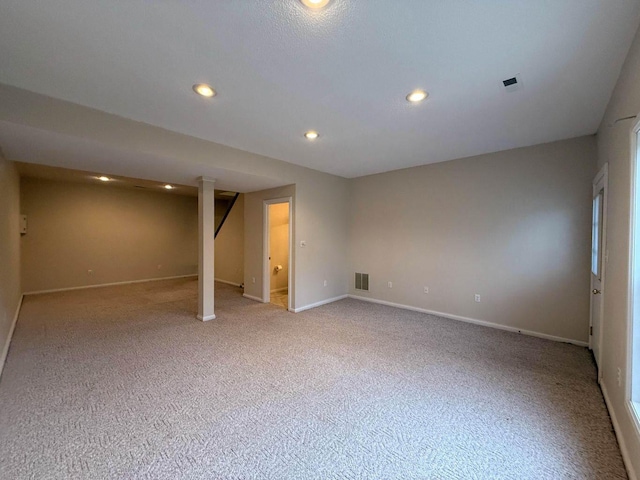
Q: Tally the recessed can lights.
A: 6